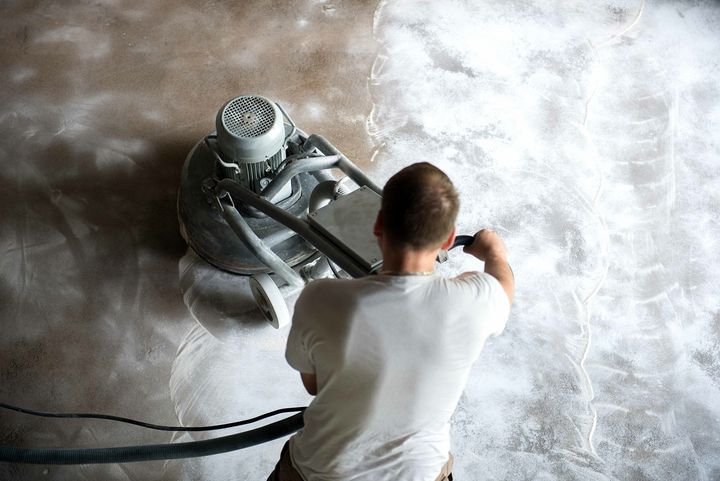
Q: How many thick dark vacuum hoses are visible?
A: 1